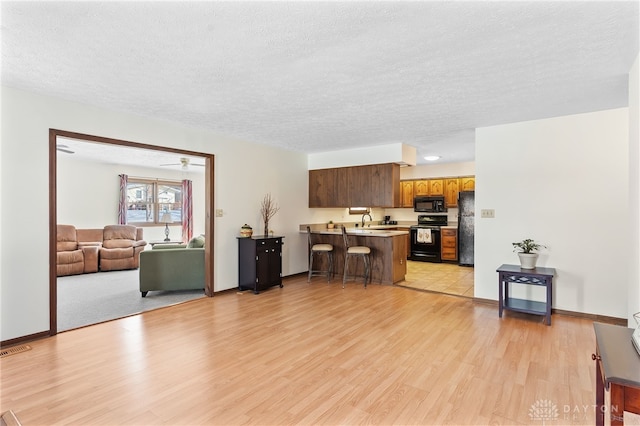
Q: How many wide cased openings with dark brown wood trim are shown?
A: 1